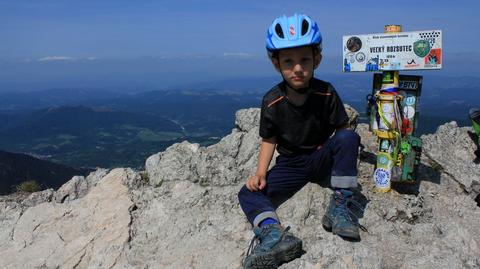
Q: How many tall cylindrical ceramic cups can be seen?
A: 0